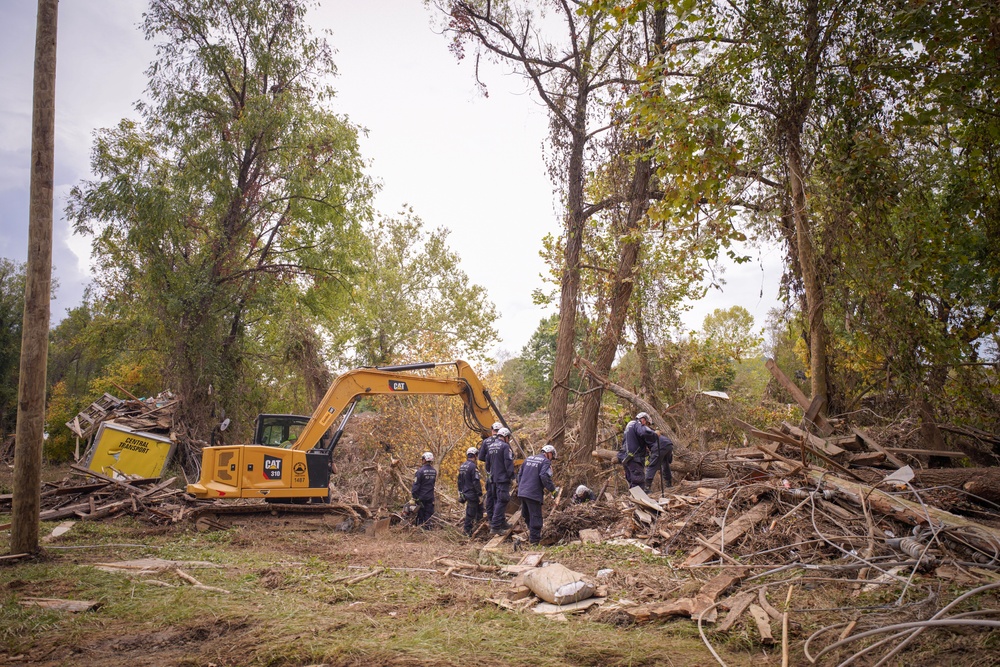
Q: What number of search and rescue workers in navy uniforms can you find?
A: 8